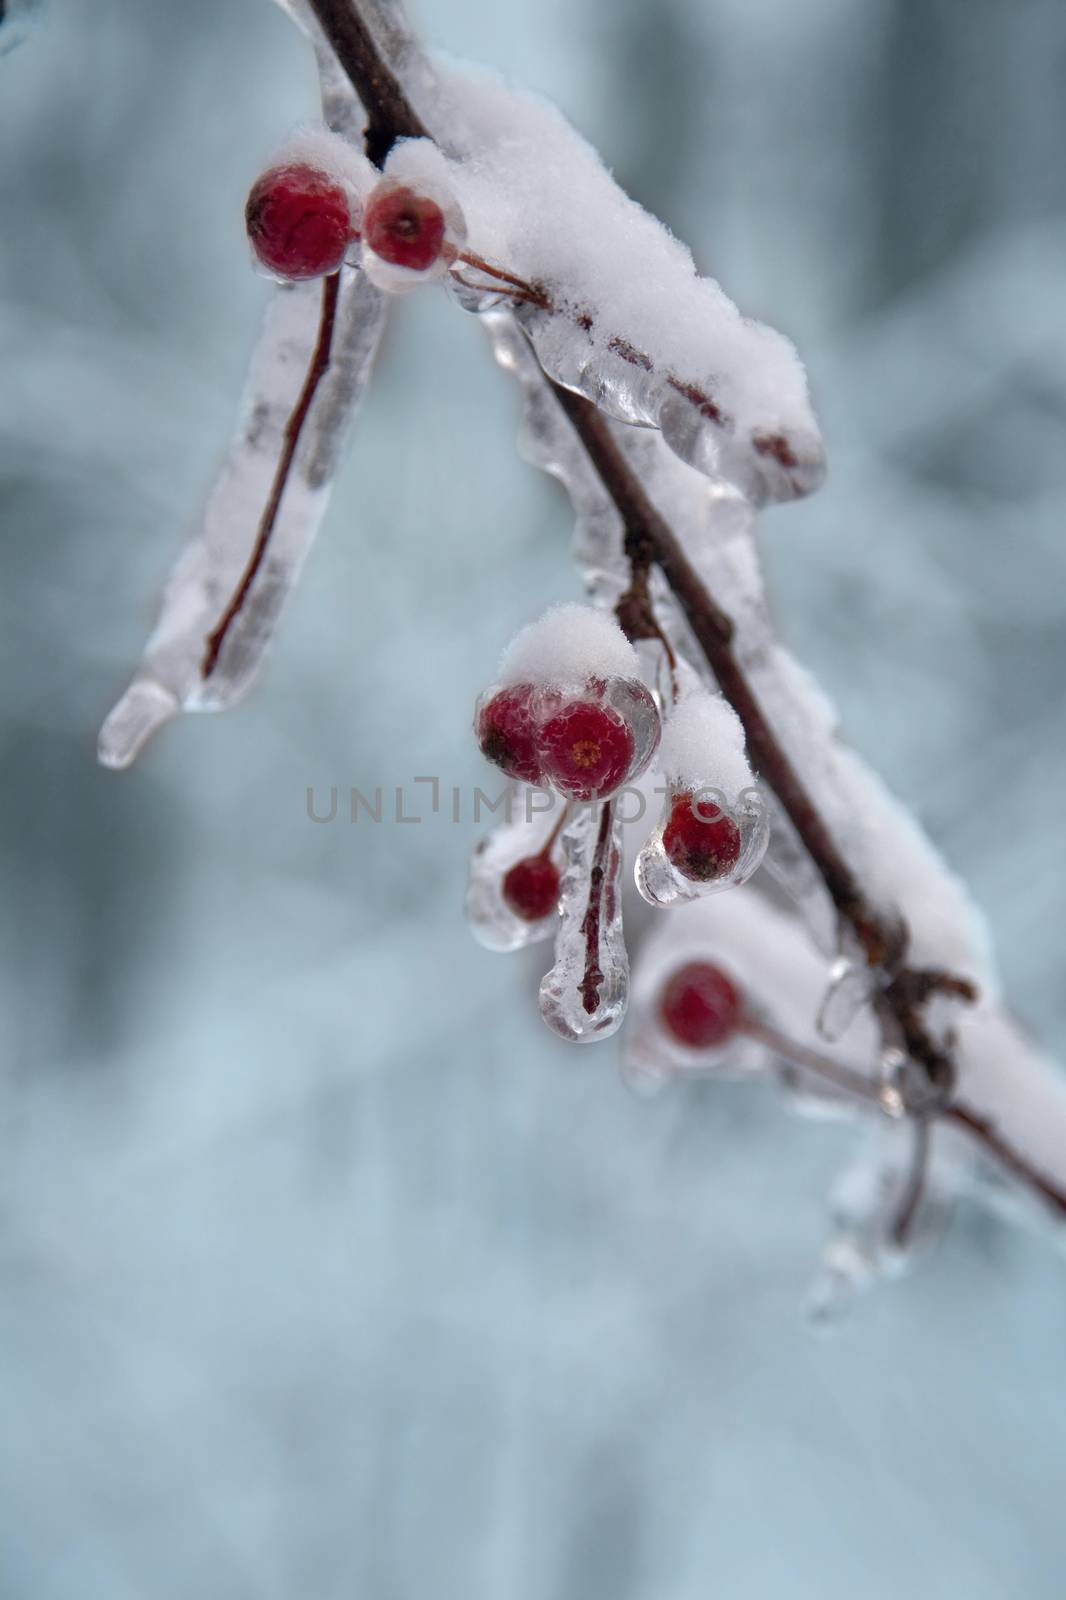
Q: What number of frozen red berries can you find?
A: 7